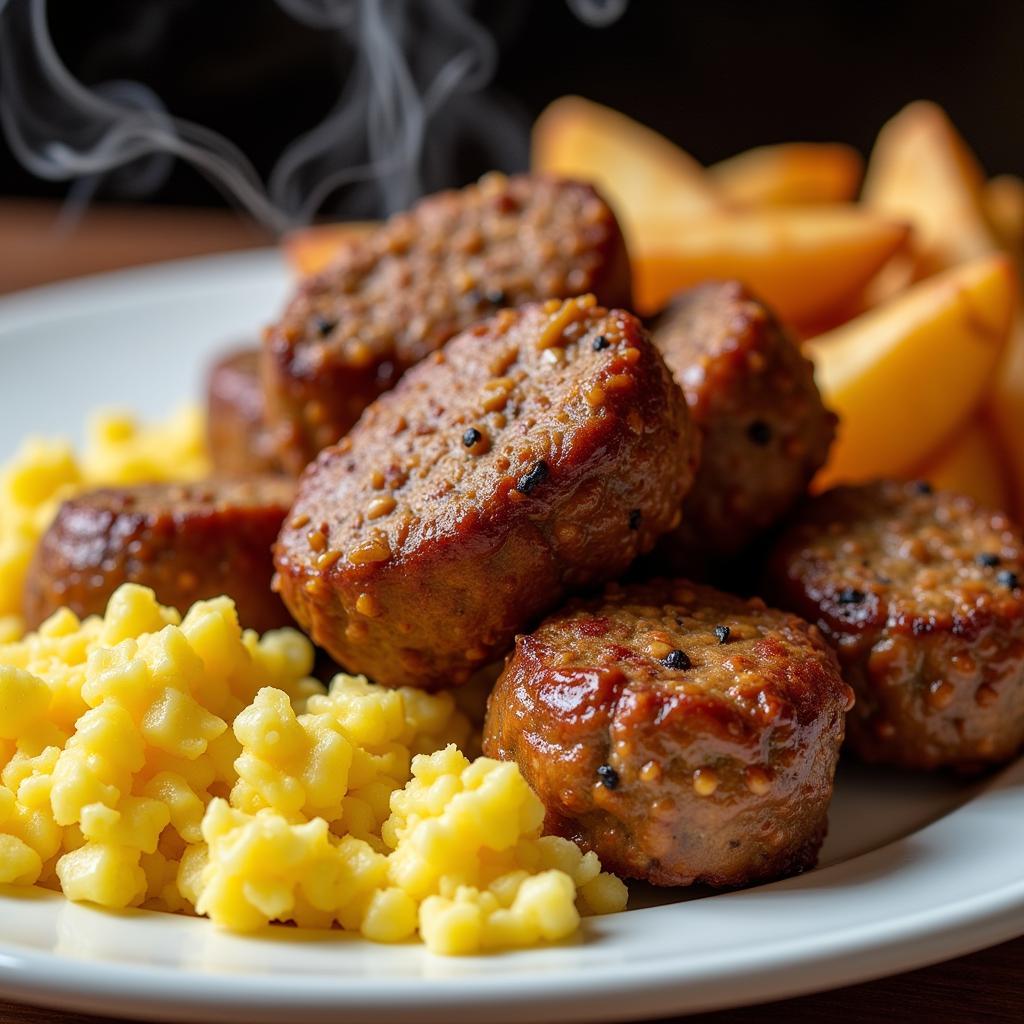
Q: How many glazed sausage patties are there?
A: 7